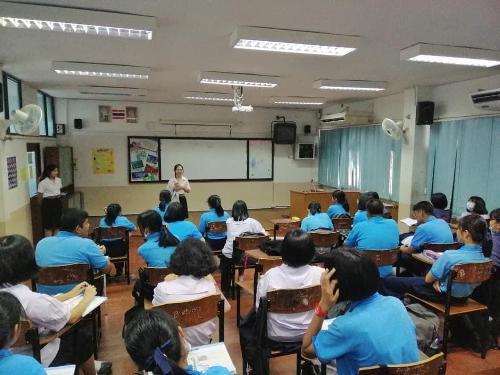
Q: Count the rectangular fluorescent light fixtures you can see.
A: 9